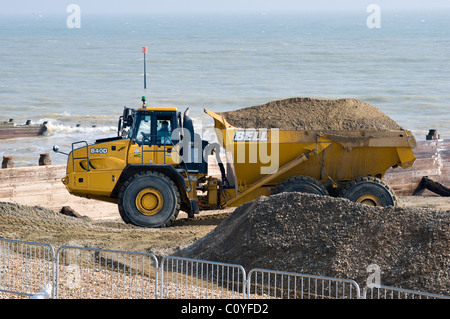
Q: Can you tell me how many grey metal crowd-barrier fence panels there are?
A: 5